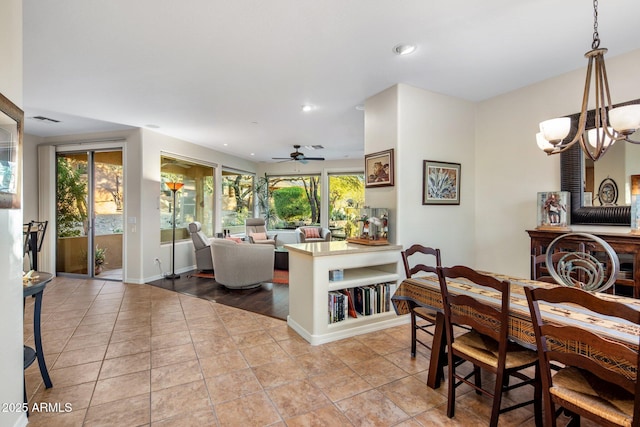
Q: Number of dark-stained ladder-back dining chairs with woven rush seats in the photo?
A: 4